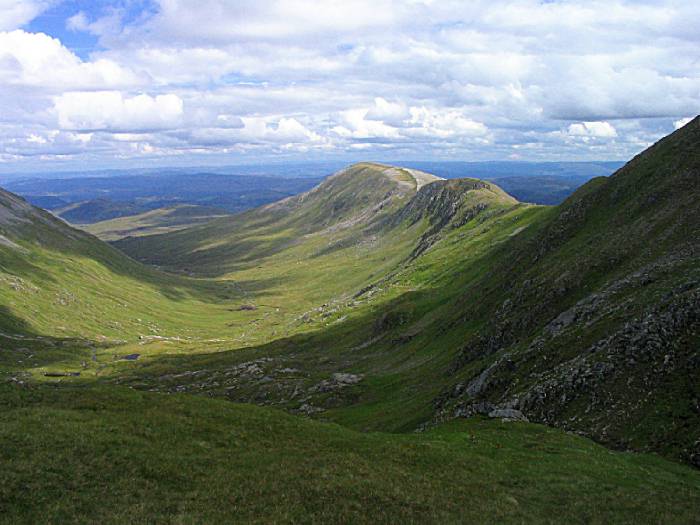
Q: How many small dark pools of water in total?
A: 2